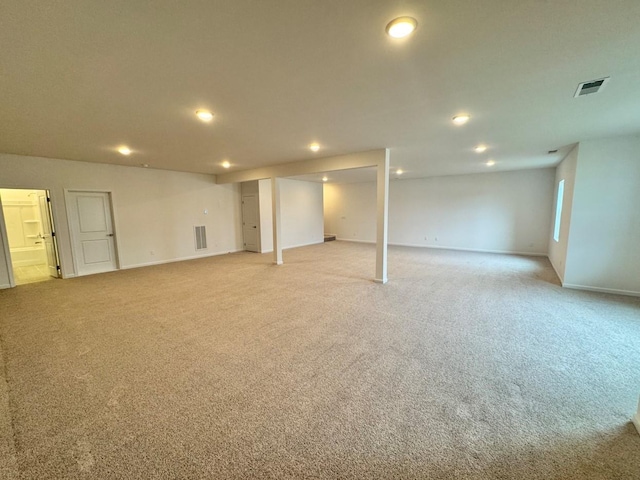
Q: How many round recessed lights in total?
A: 10